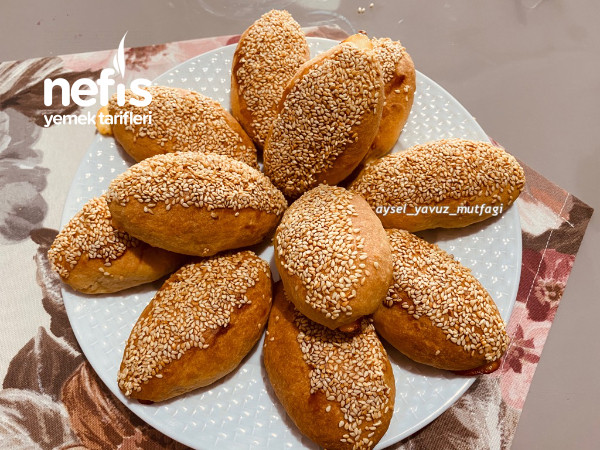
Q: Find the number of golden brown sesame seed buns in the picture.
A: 11